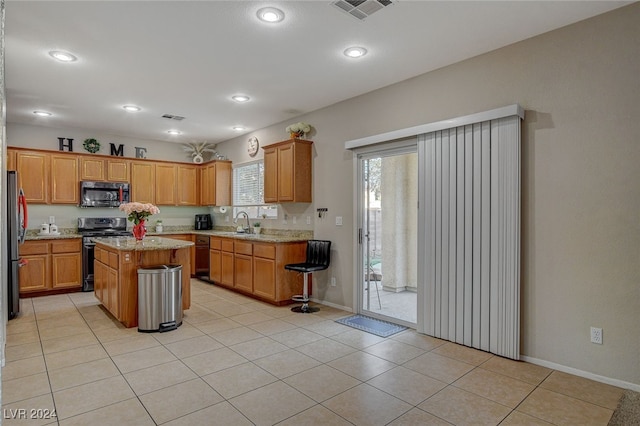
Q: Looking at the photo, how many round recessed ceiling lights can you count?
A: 8